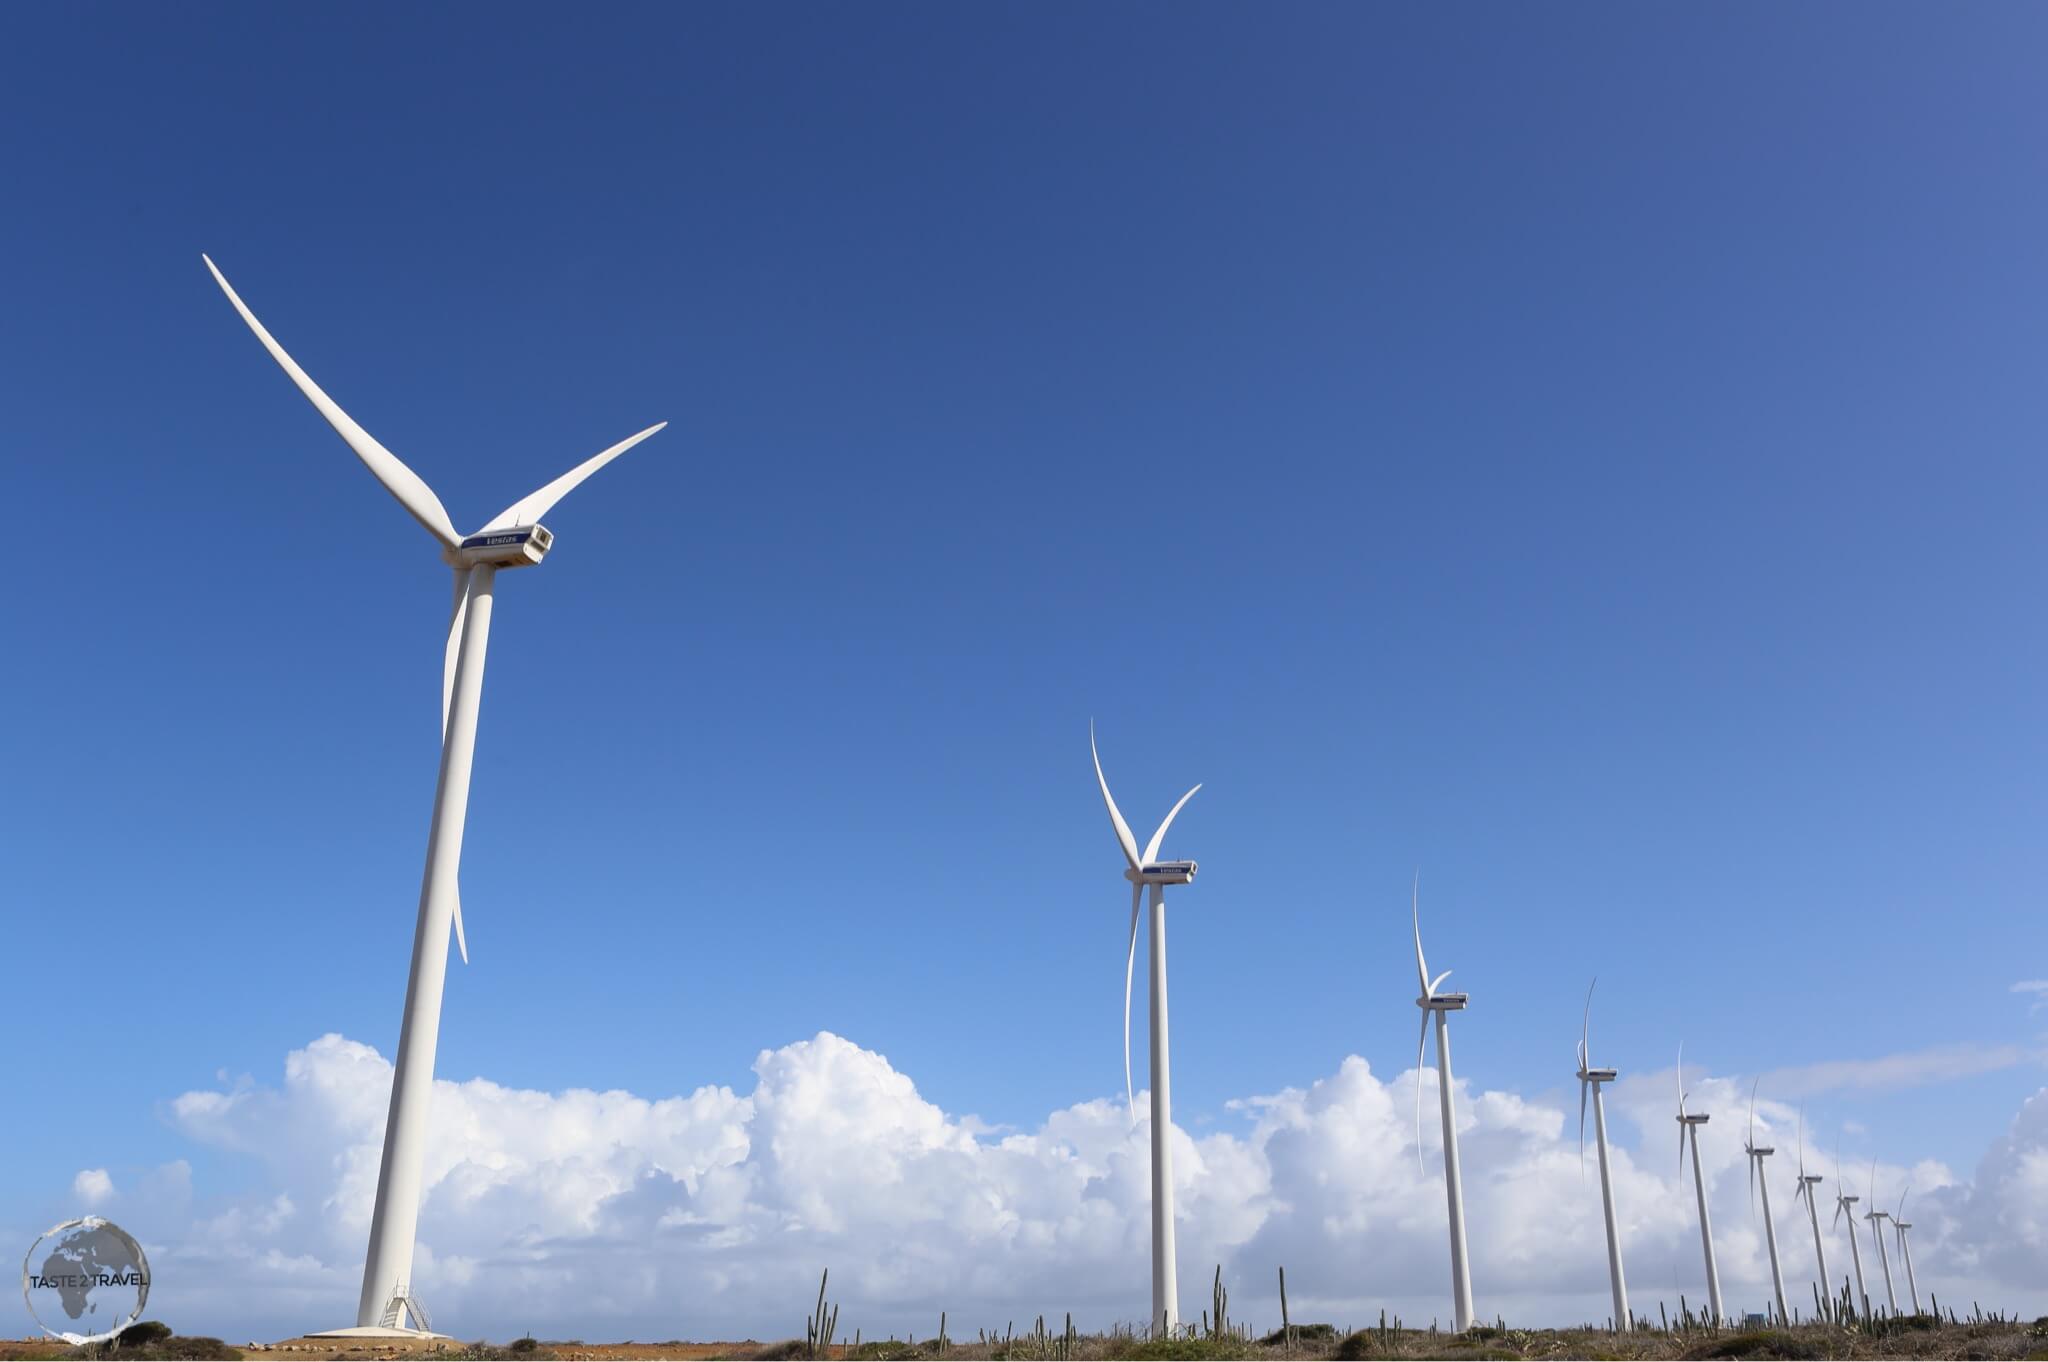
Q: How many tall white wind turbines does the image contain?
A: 10